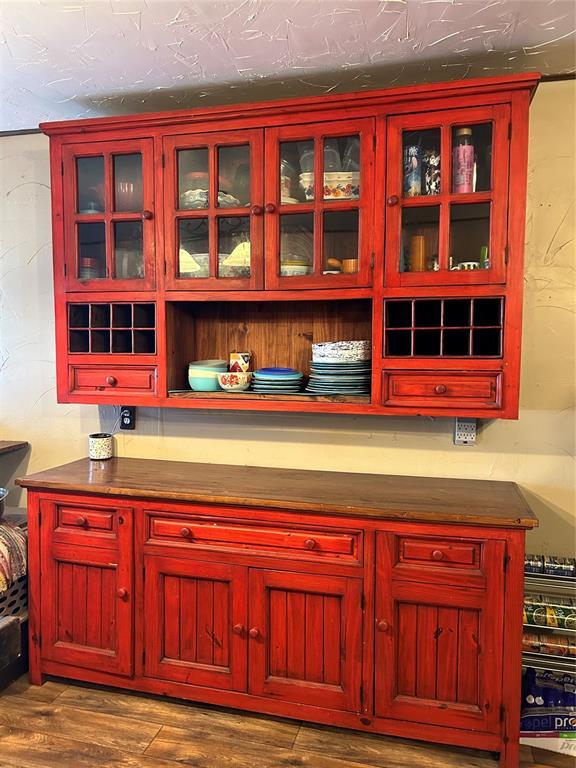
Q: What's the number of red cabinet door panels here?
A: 8